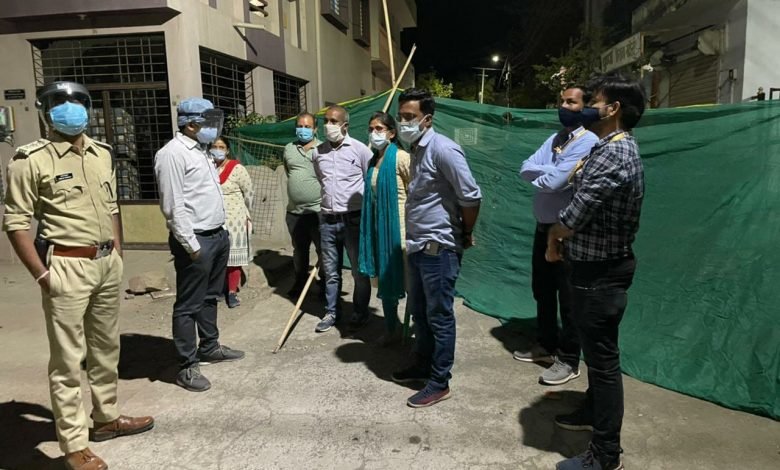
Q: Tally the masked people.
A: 9